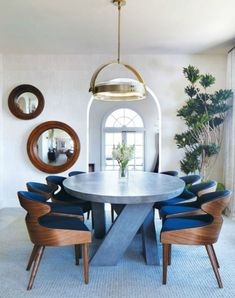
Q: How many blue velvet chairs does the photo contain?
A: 8